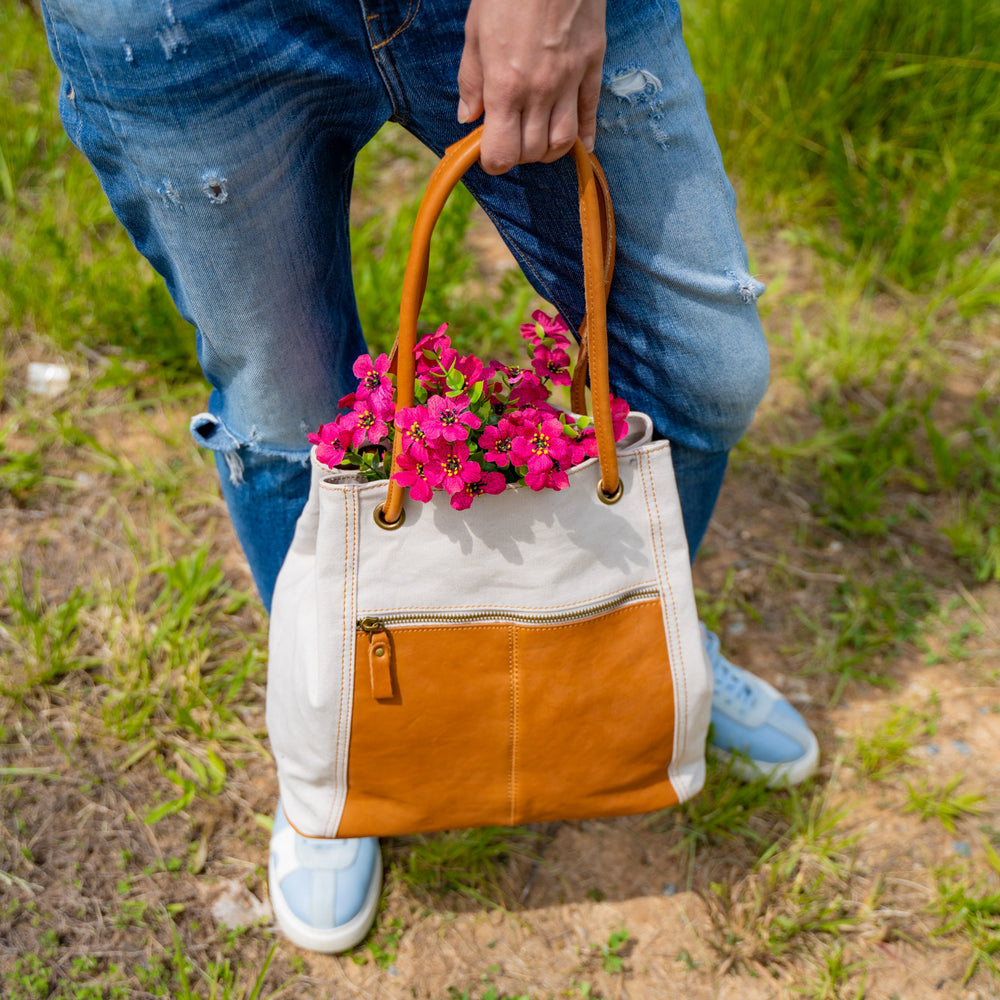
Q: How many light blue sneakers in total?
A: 2